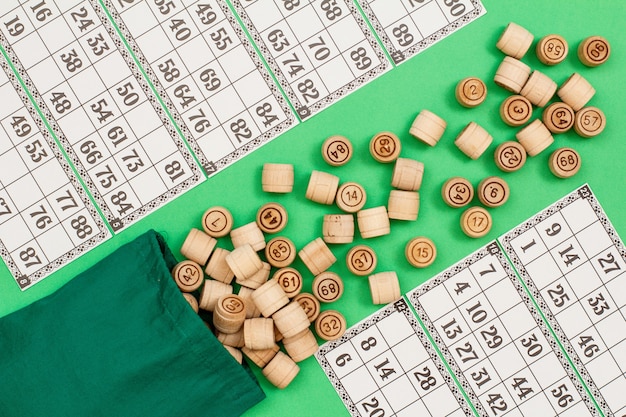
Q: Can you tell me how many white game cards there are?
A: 8